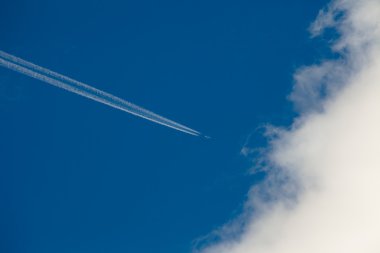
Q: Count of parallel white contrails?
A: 2